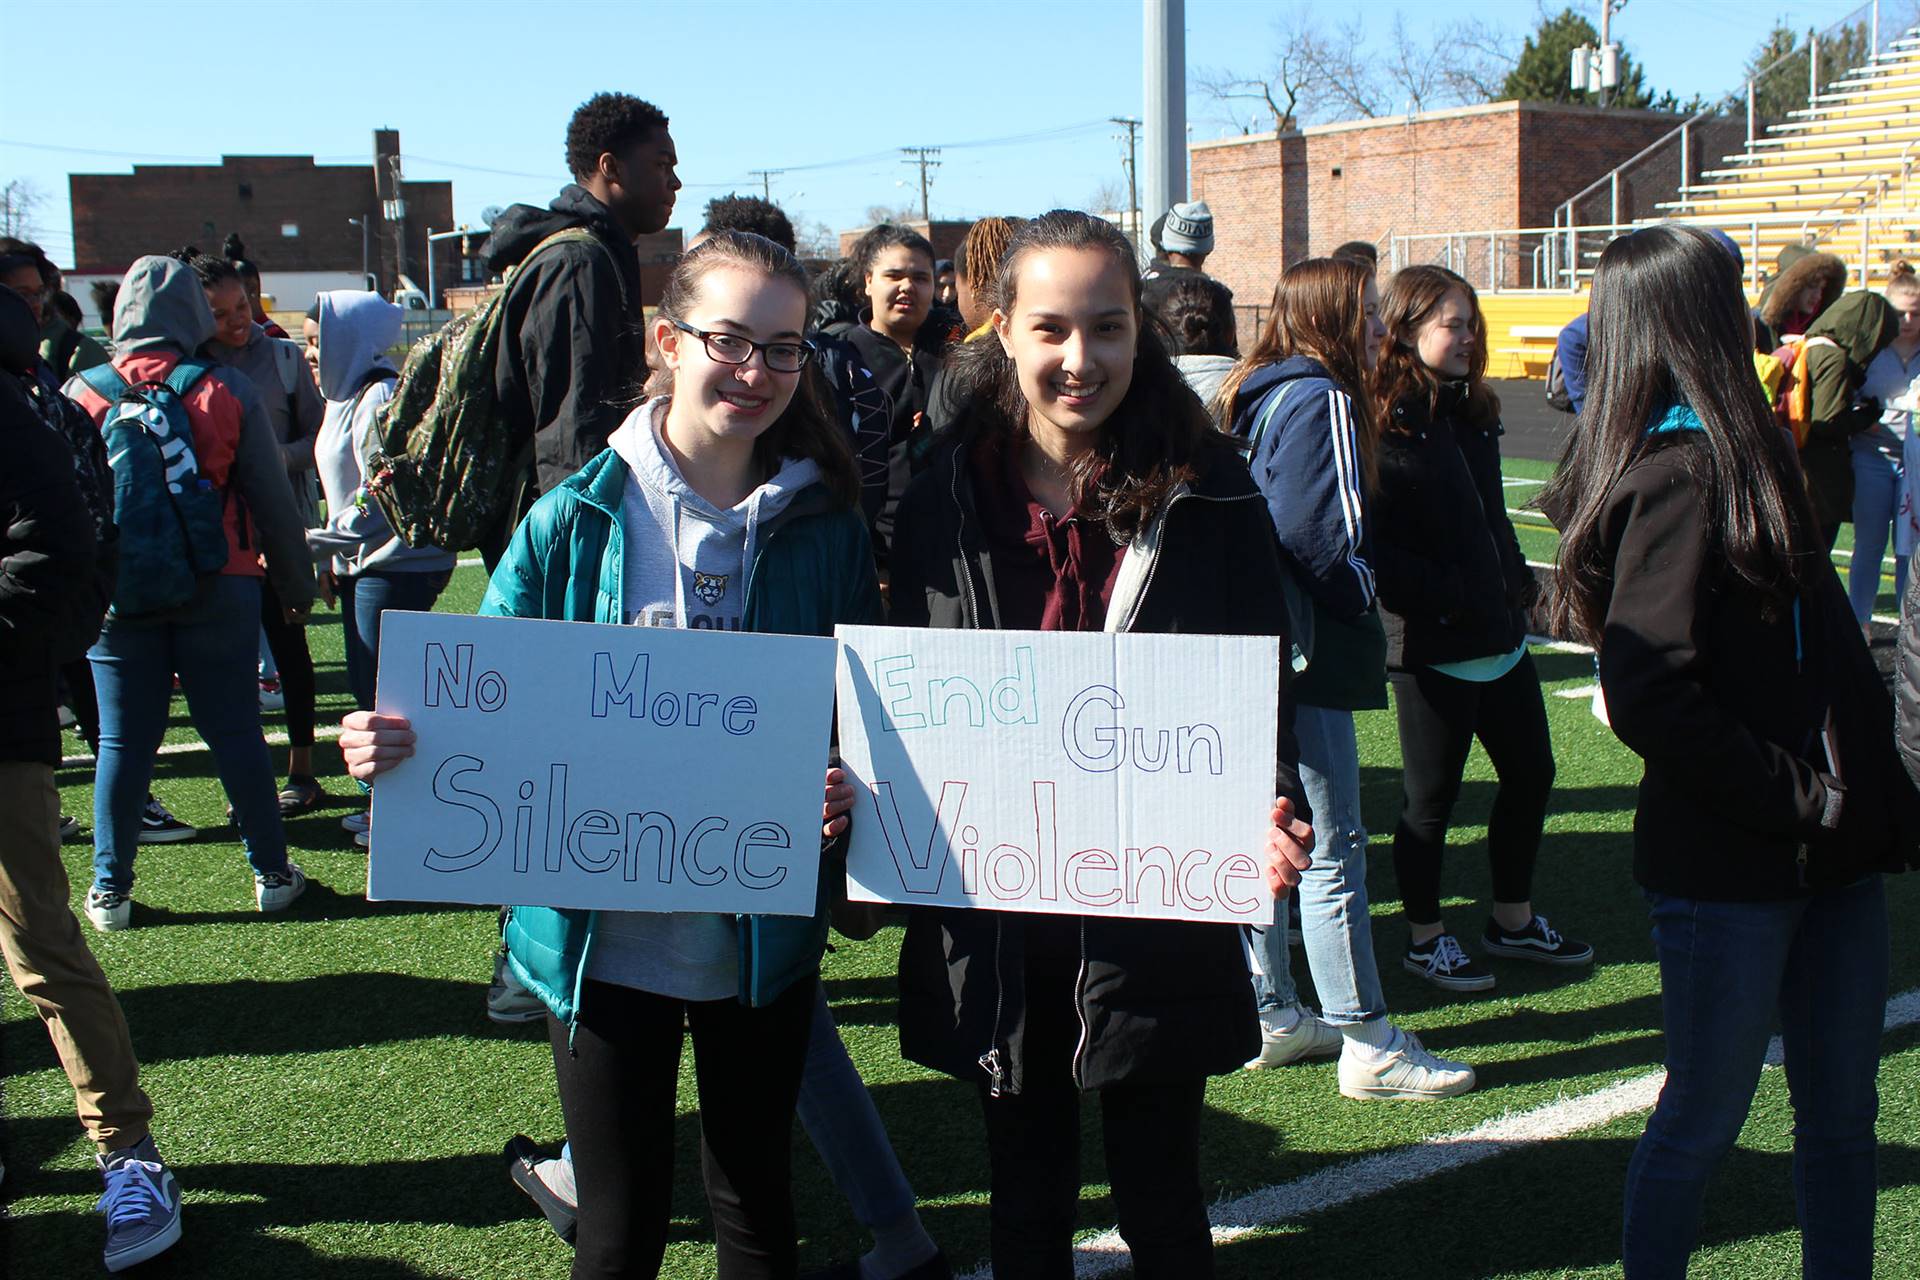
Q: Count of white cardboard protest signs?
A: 2